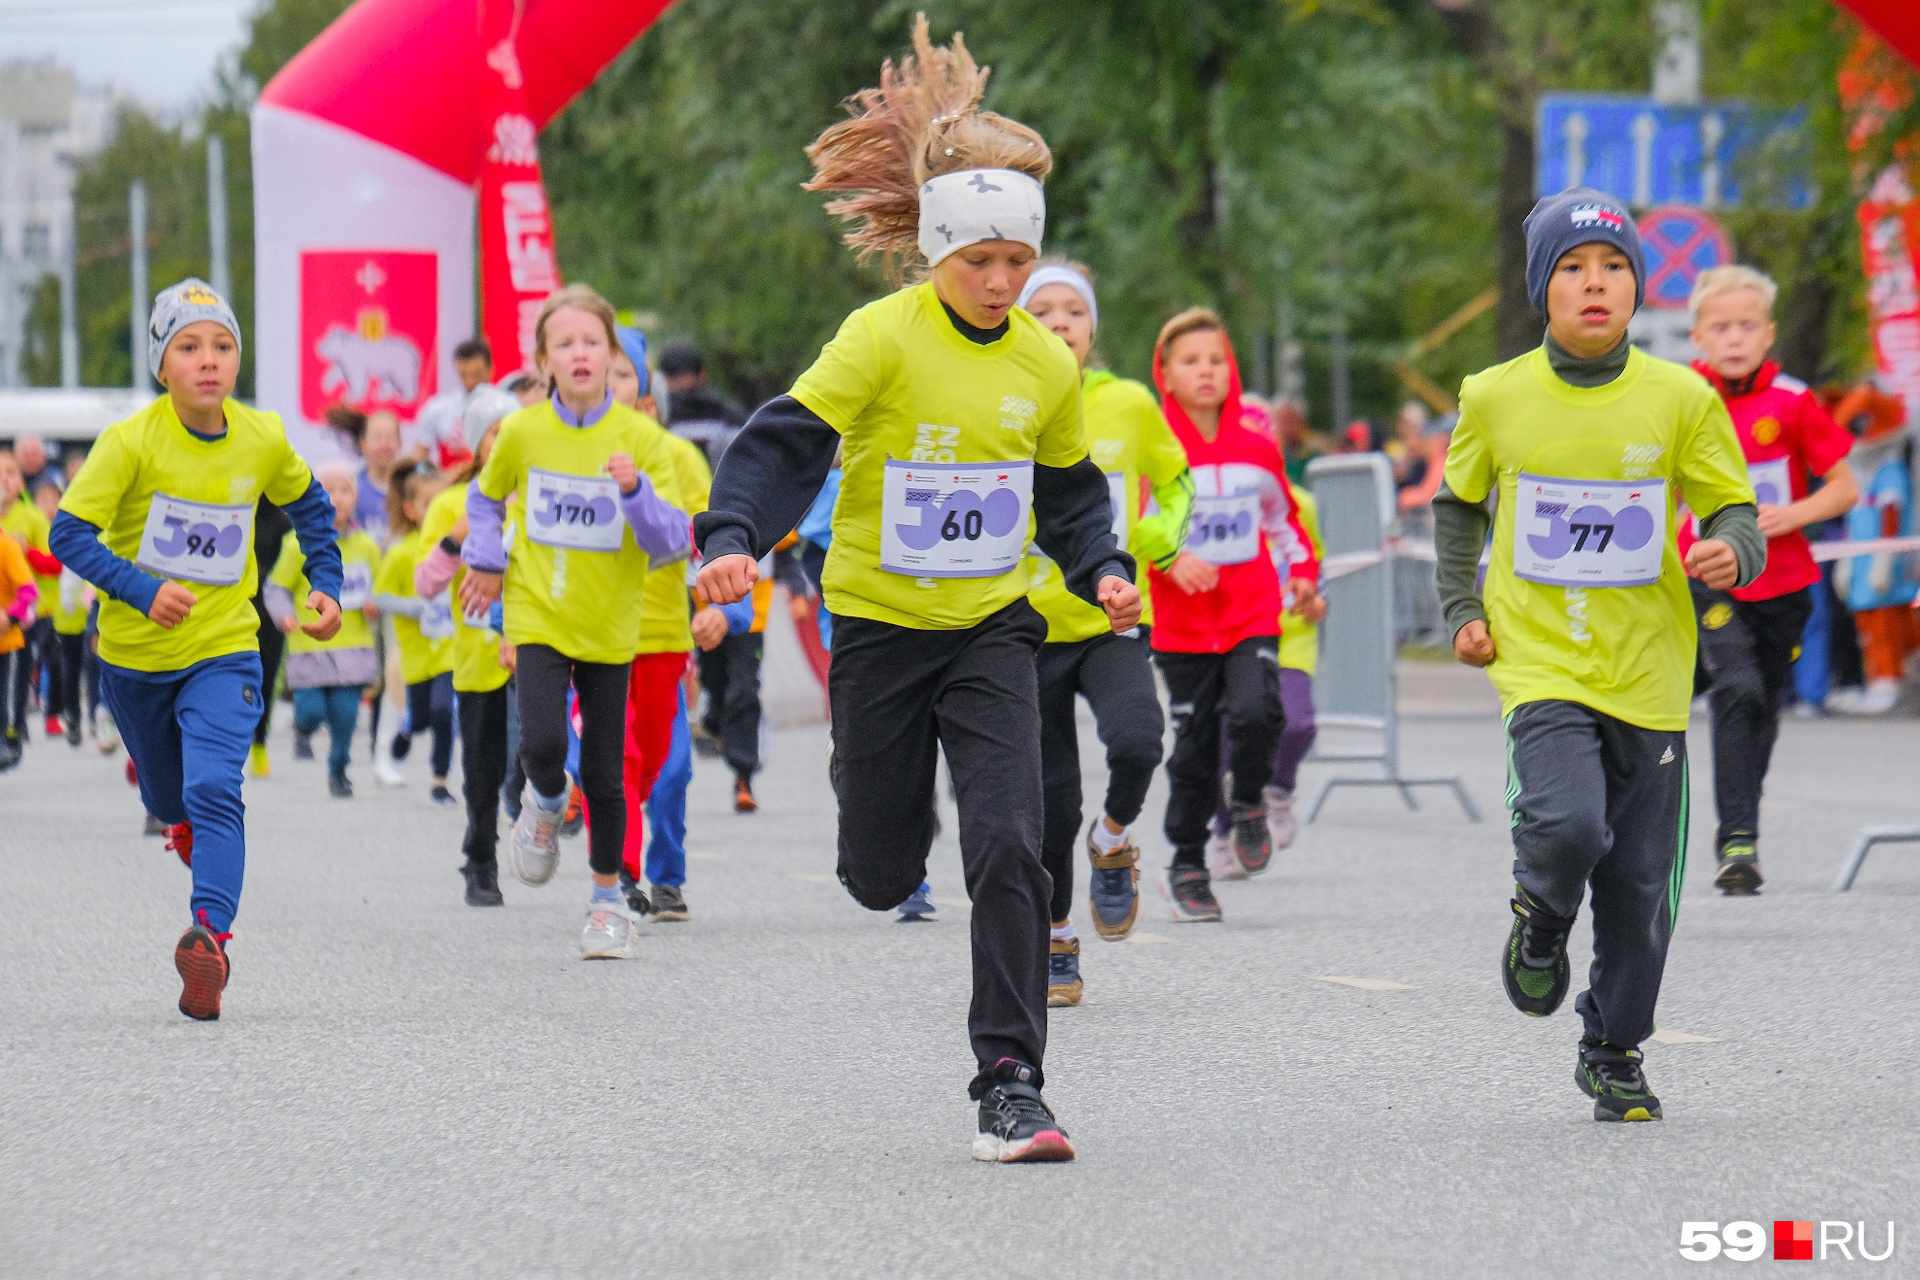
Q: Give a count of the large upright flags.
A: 2